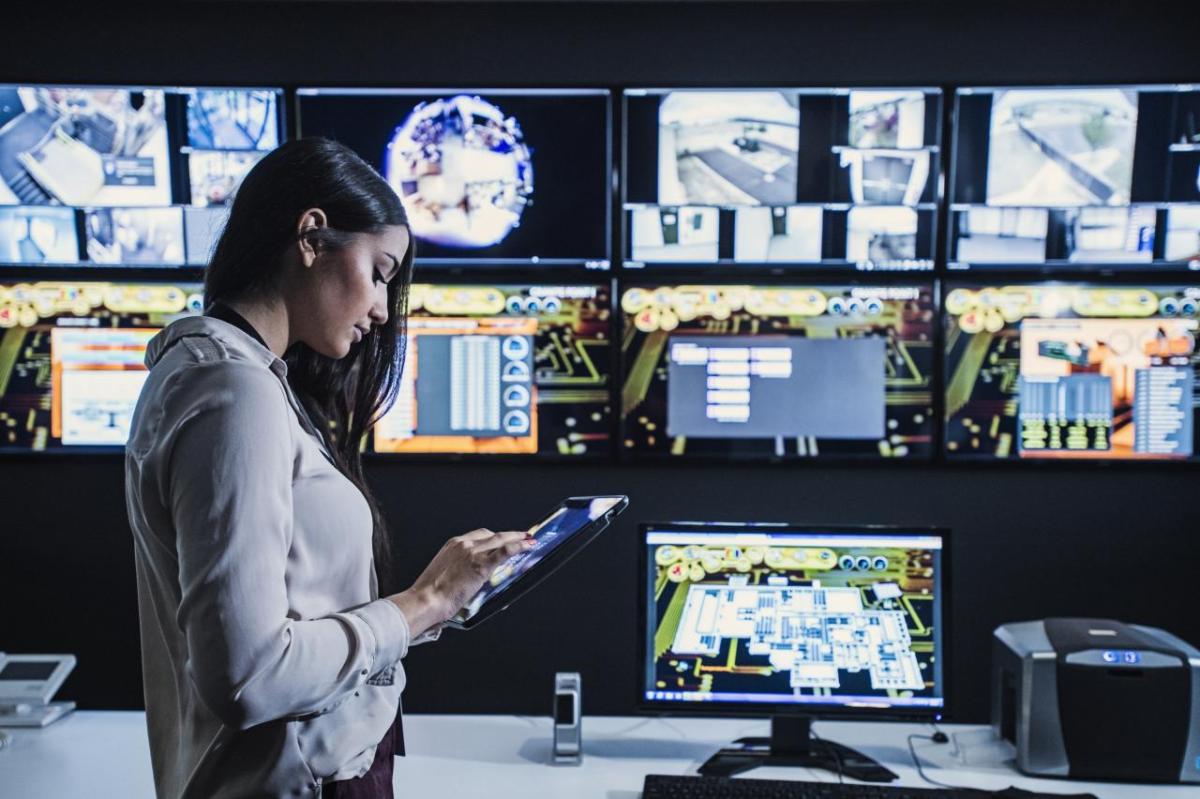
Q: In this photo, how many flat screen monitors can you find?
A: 9